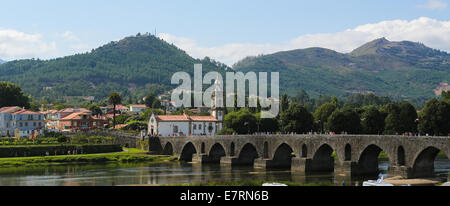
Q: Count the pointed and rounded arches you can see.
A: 14